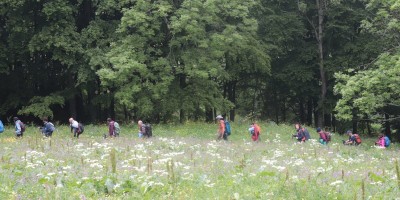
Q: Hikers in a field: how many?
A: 12